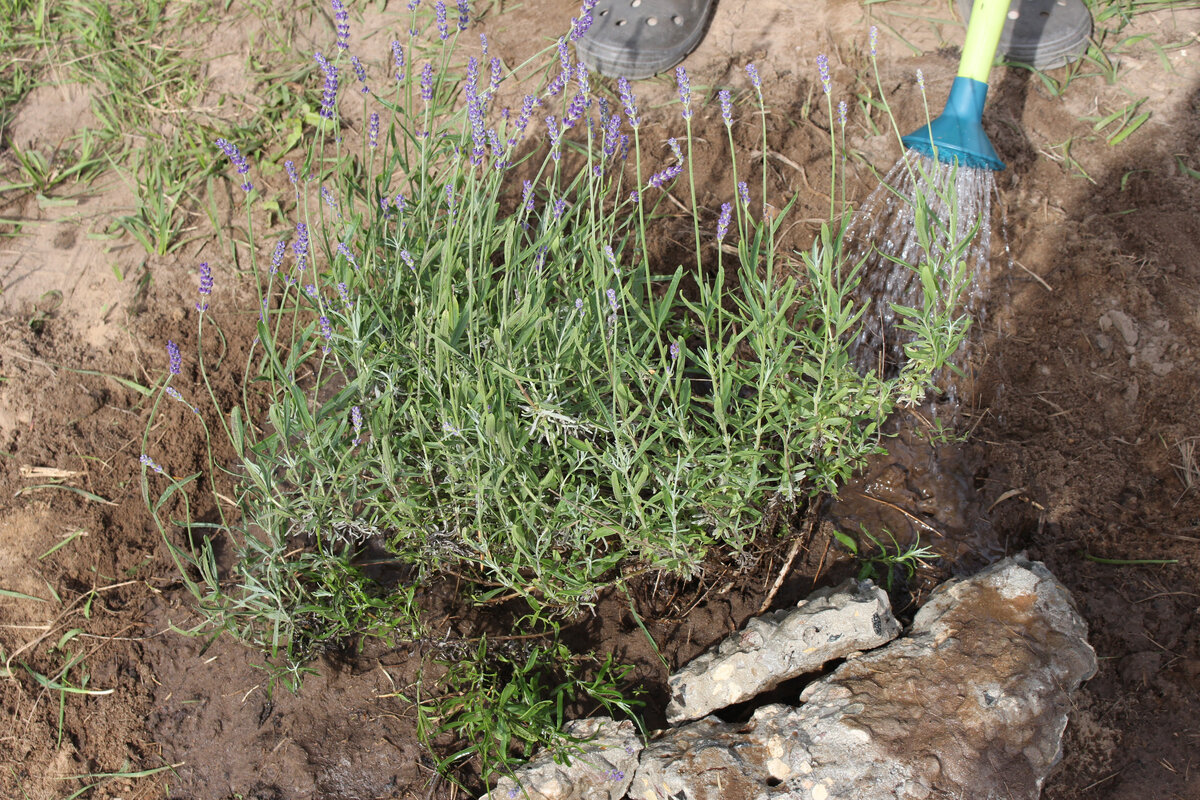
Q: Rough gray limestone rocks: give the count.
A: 3